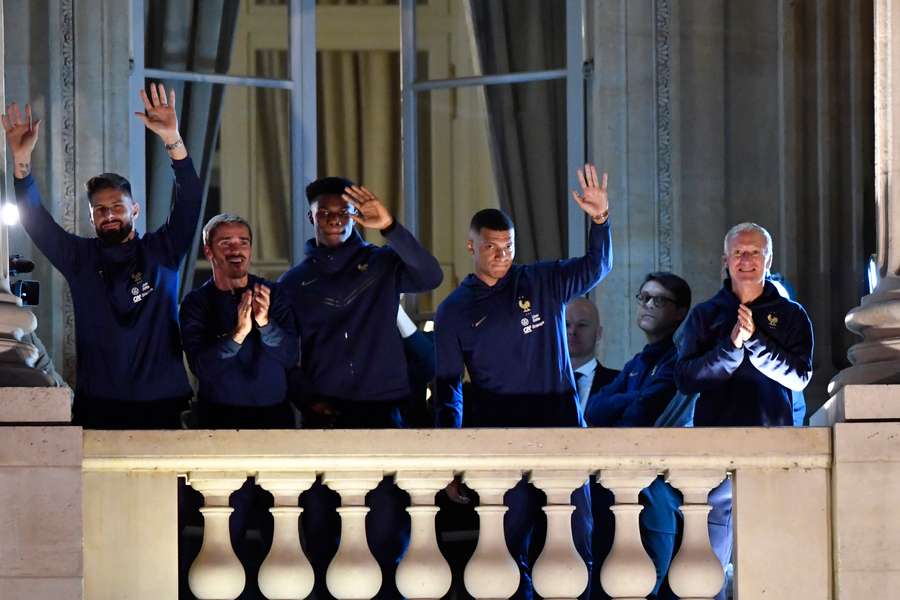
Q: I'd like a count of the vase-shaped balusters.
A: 8